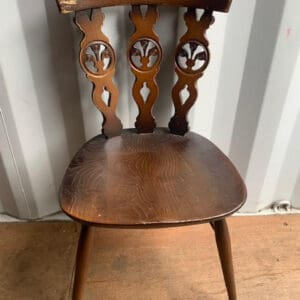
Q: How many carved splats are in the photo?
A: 3